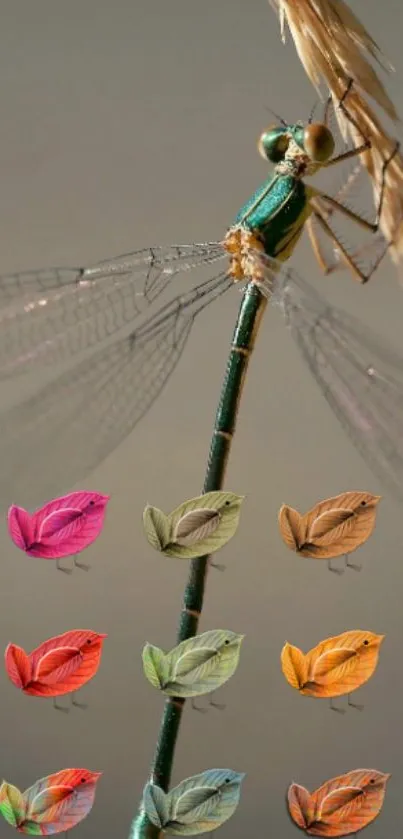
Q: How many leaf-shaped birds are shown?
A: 9